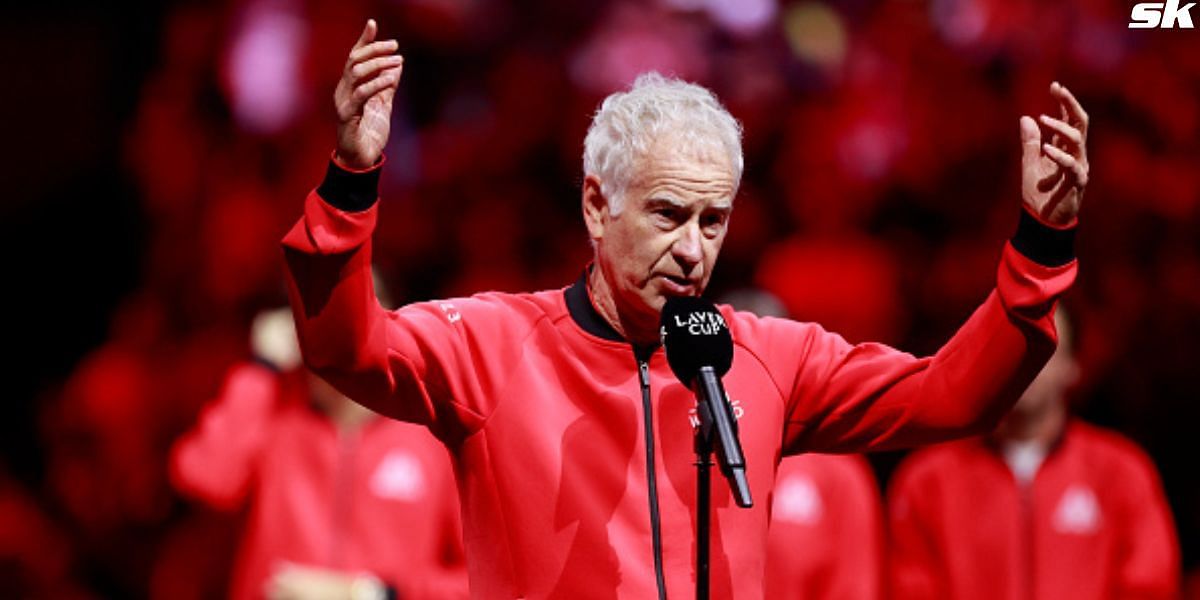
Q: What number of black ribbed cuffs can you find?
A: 2